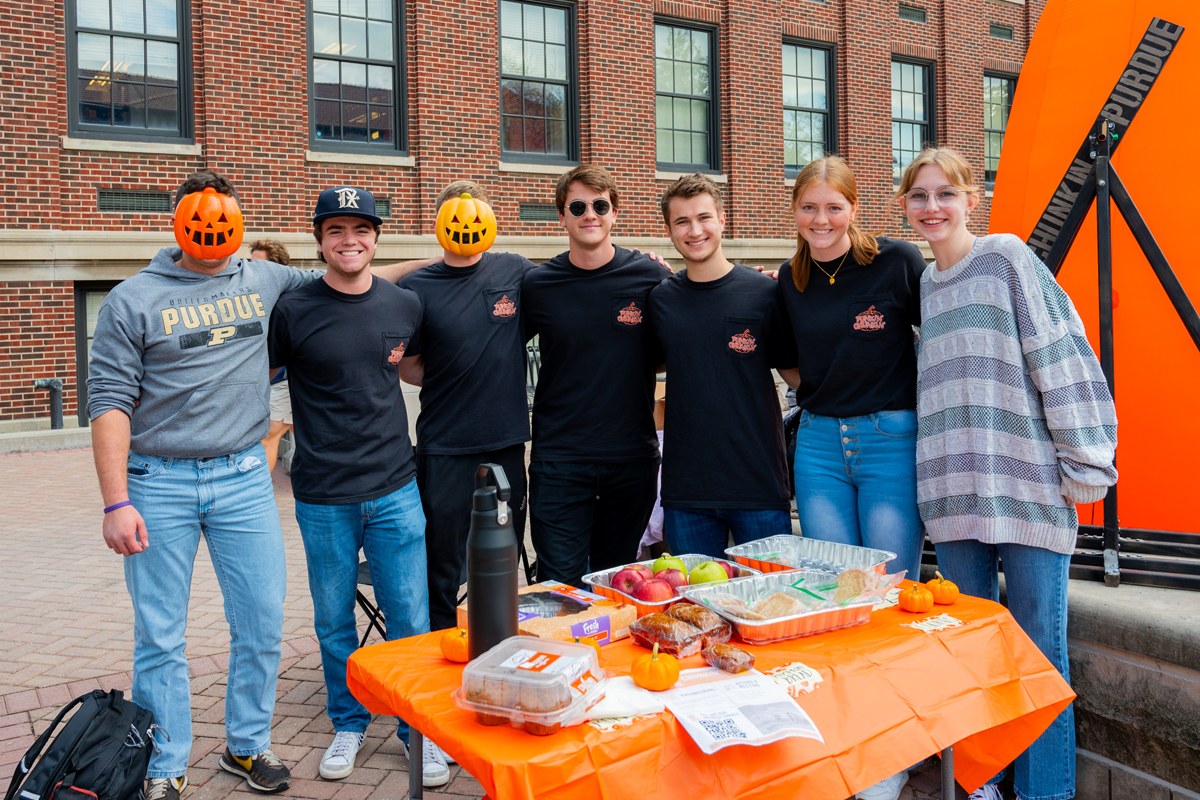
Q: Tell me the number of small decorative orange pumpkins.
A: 5